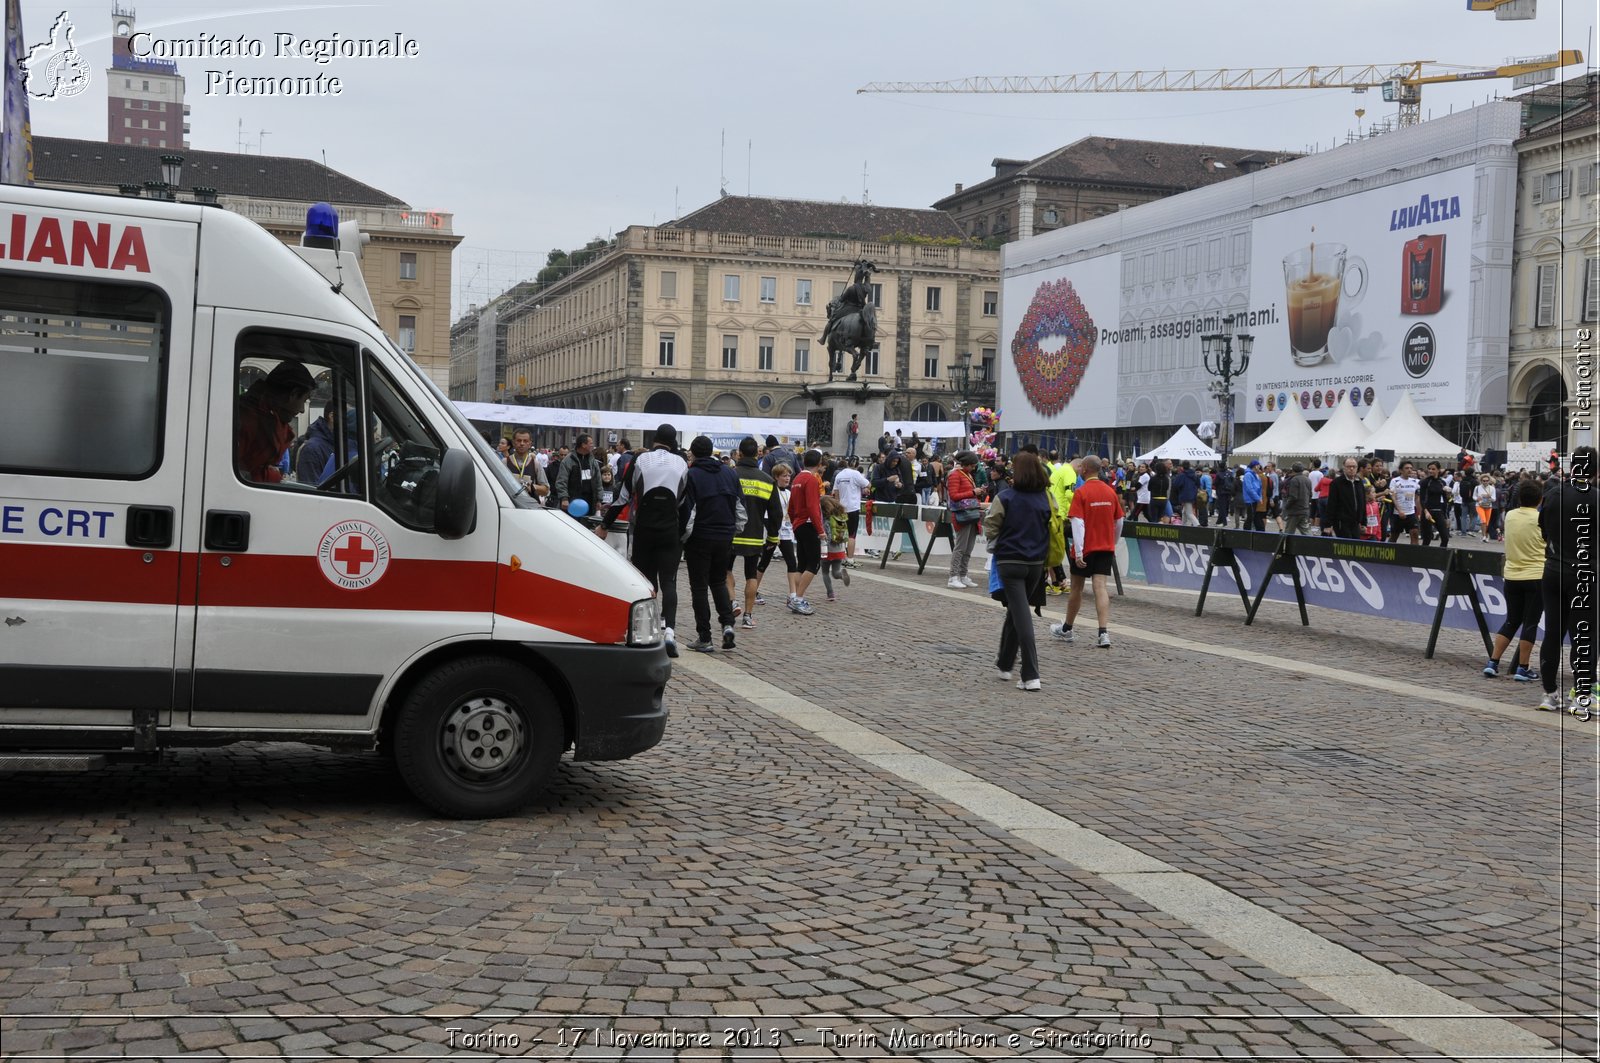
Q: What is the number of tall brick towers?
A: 1